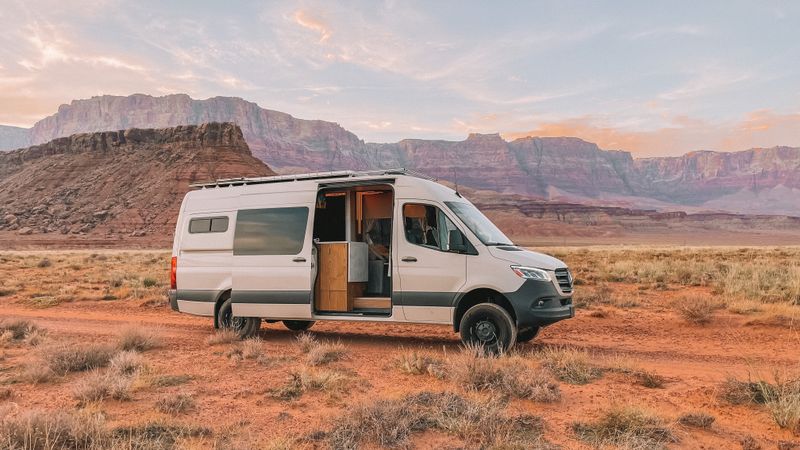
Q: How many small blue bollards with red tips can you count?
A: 0